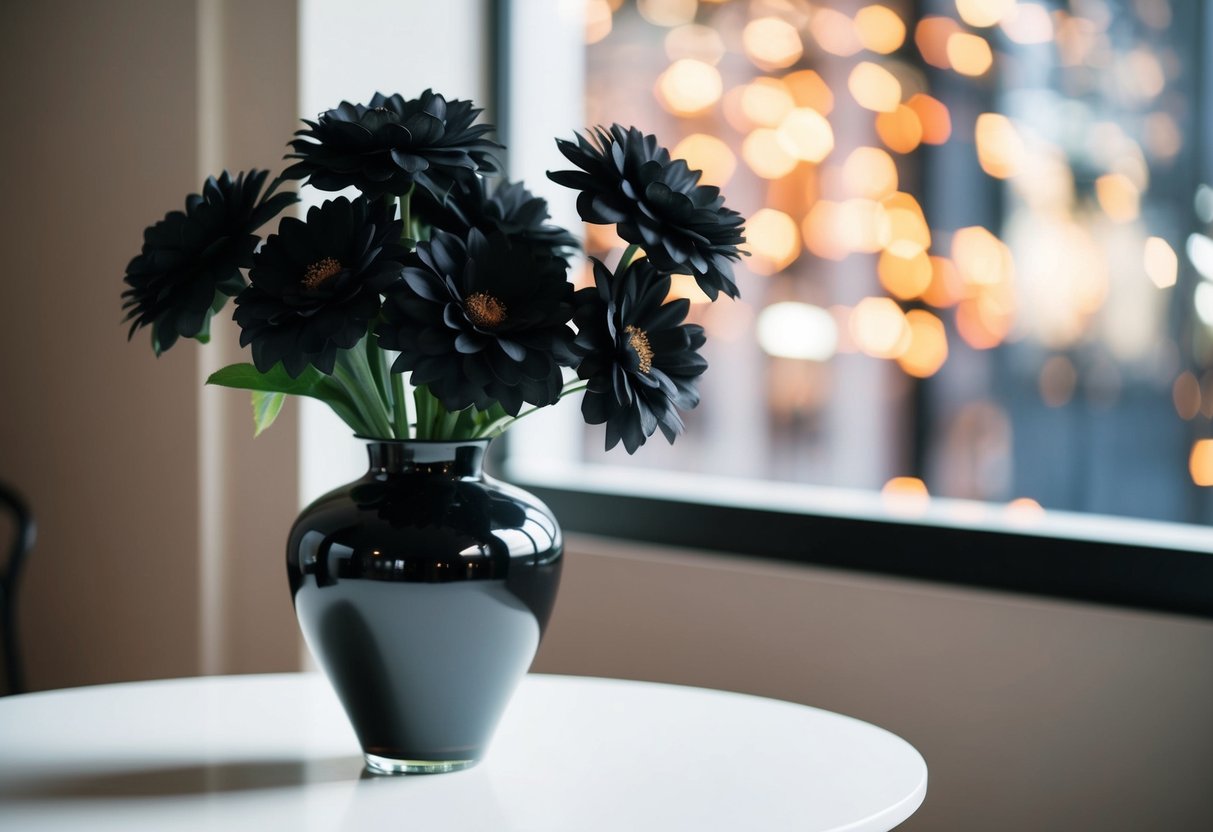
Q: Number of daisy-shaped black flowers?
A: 7